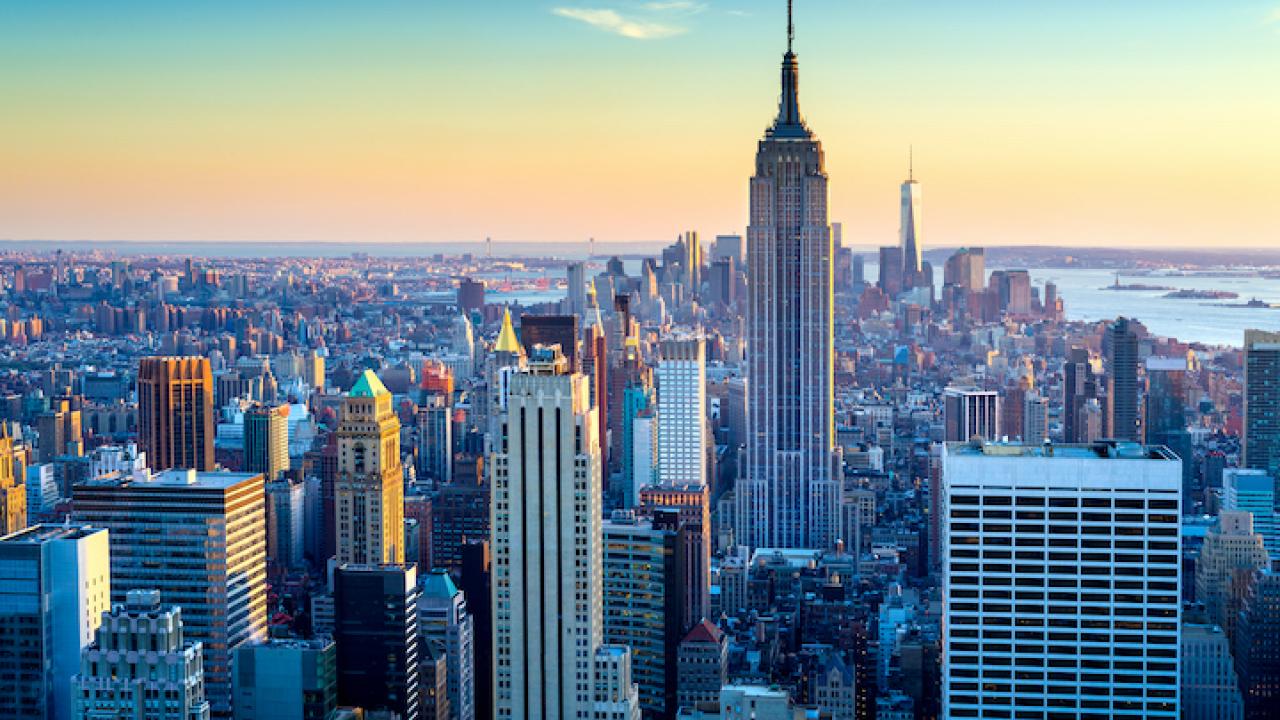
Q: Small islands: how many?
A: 3